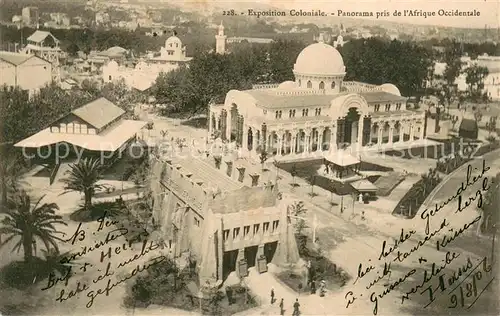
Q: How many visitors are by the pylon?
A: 5